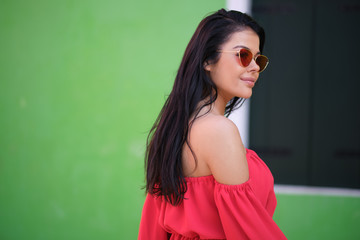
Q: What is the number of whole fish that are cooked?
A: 0